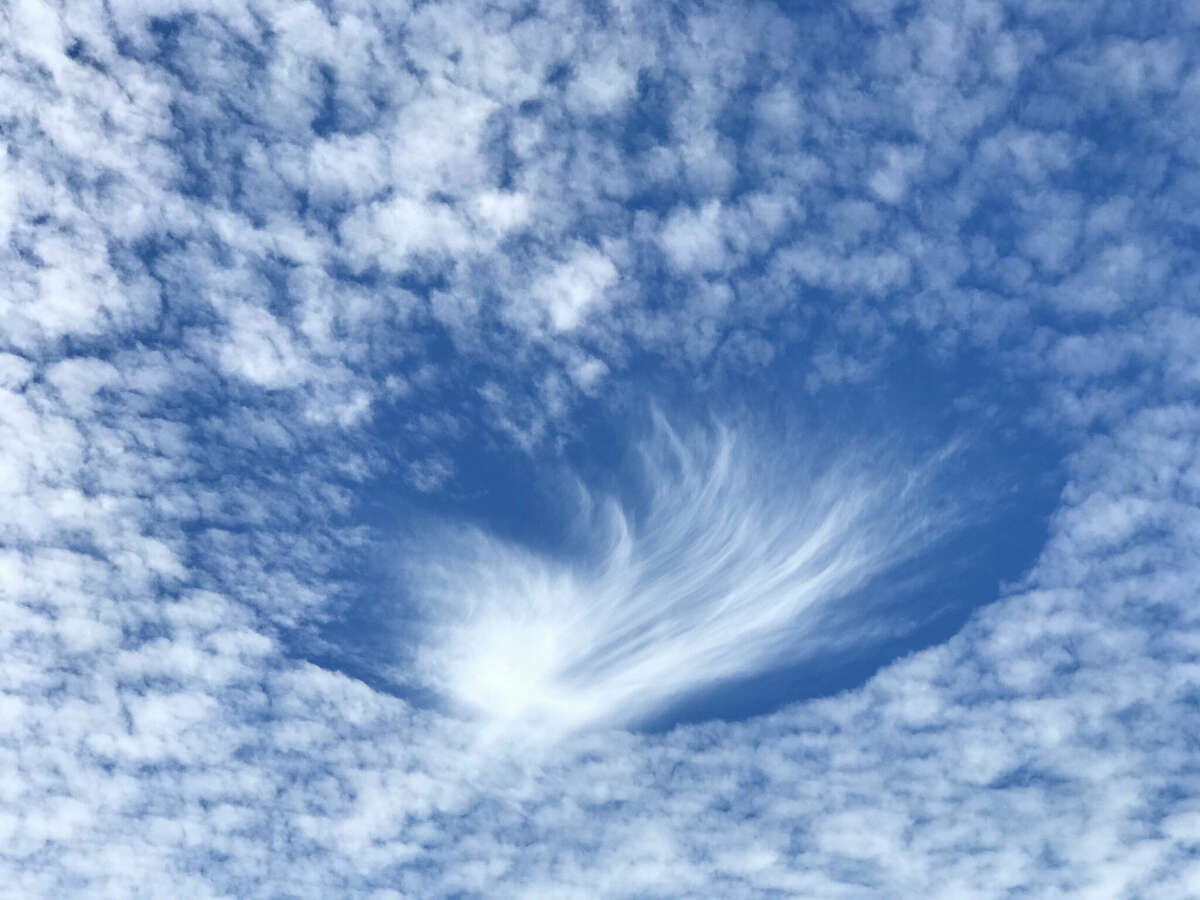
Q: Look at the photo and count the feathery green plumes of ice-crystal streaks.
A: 0